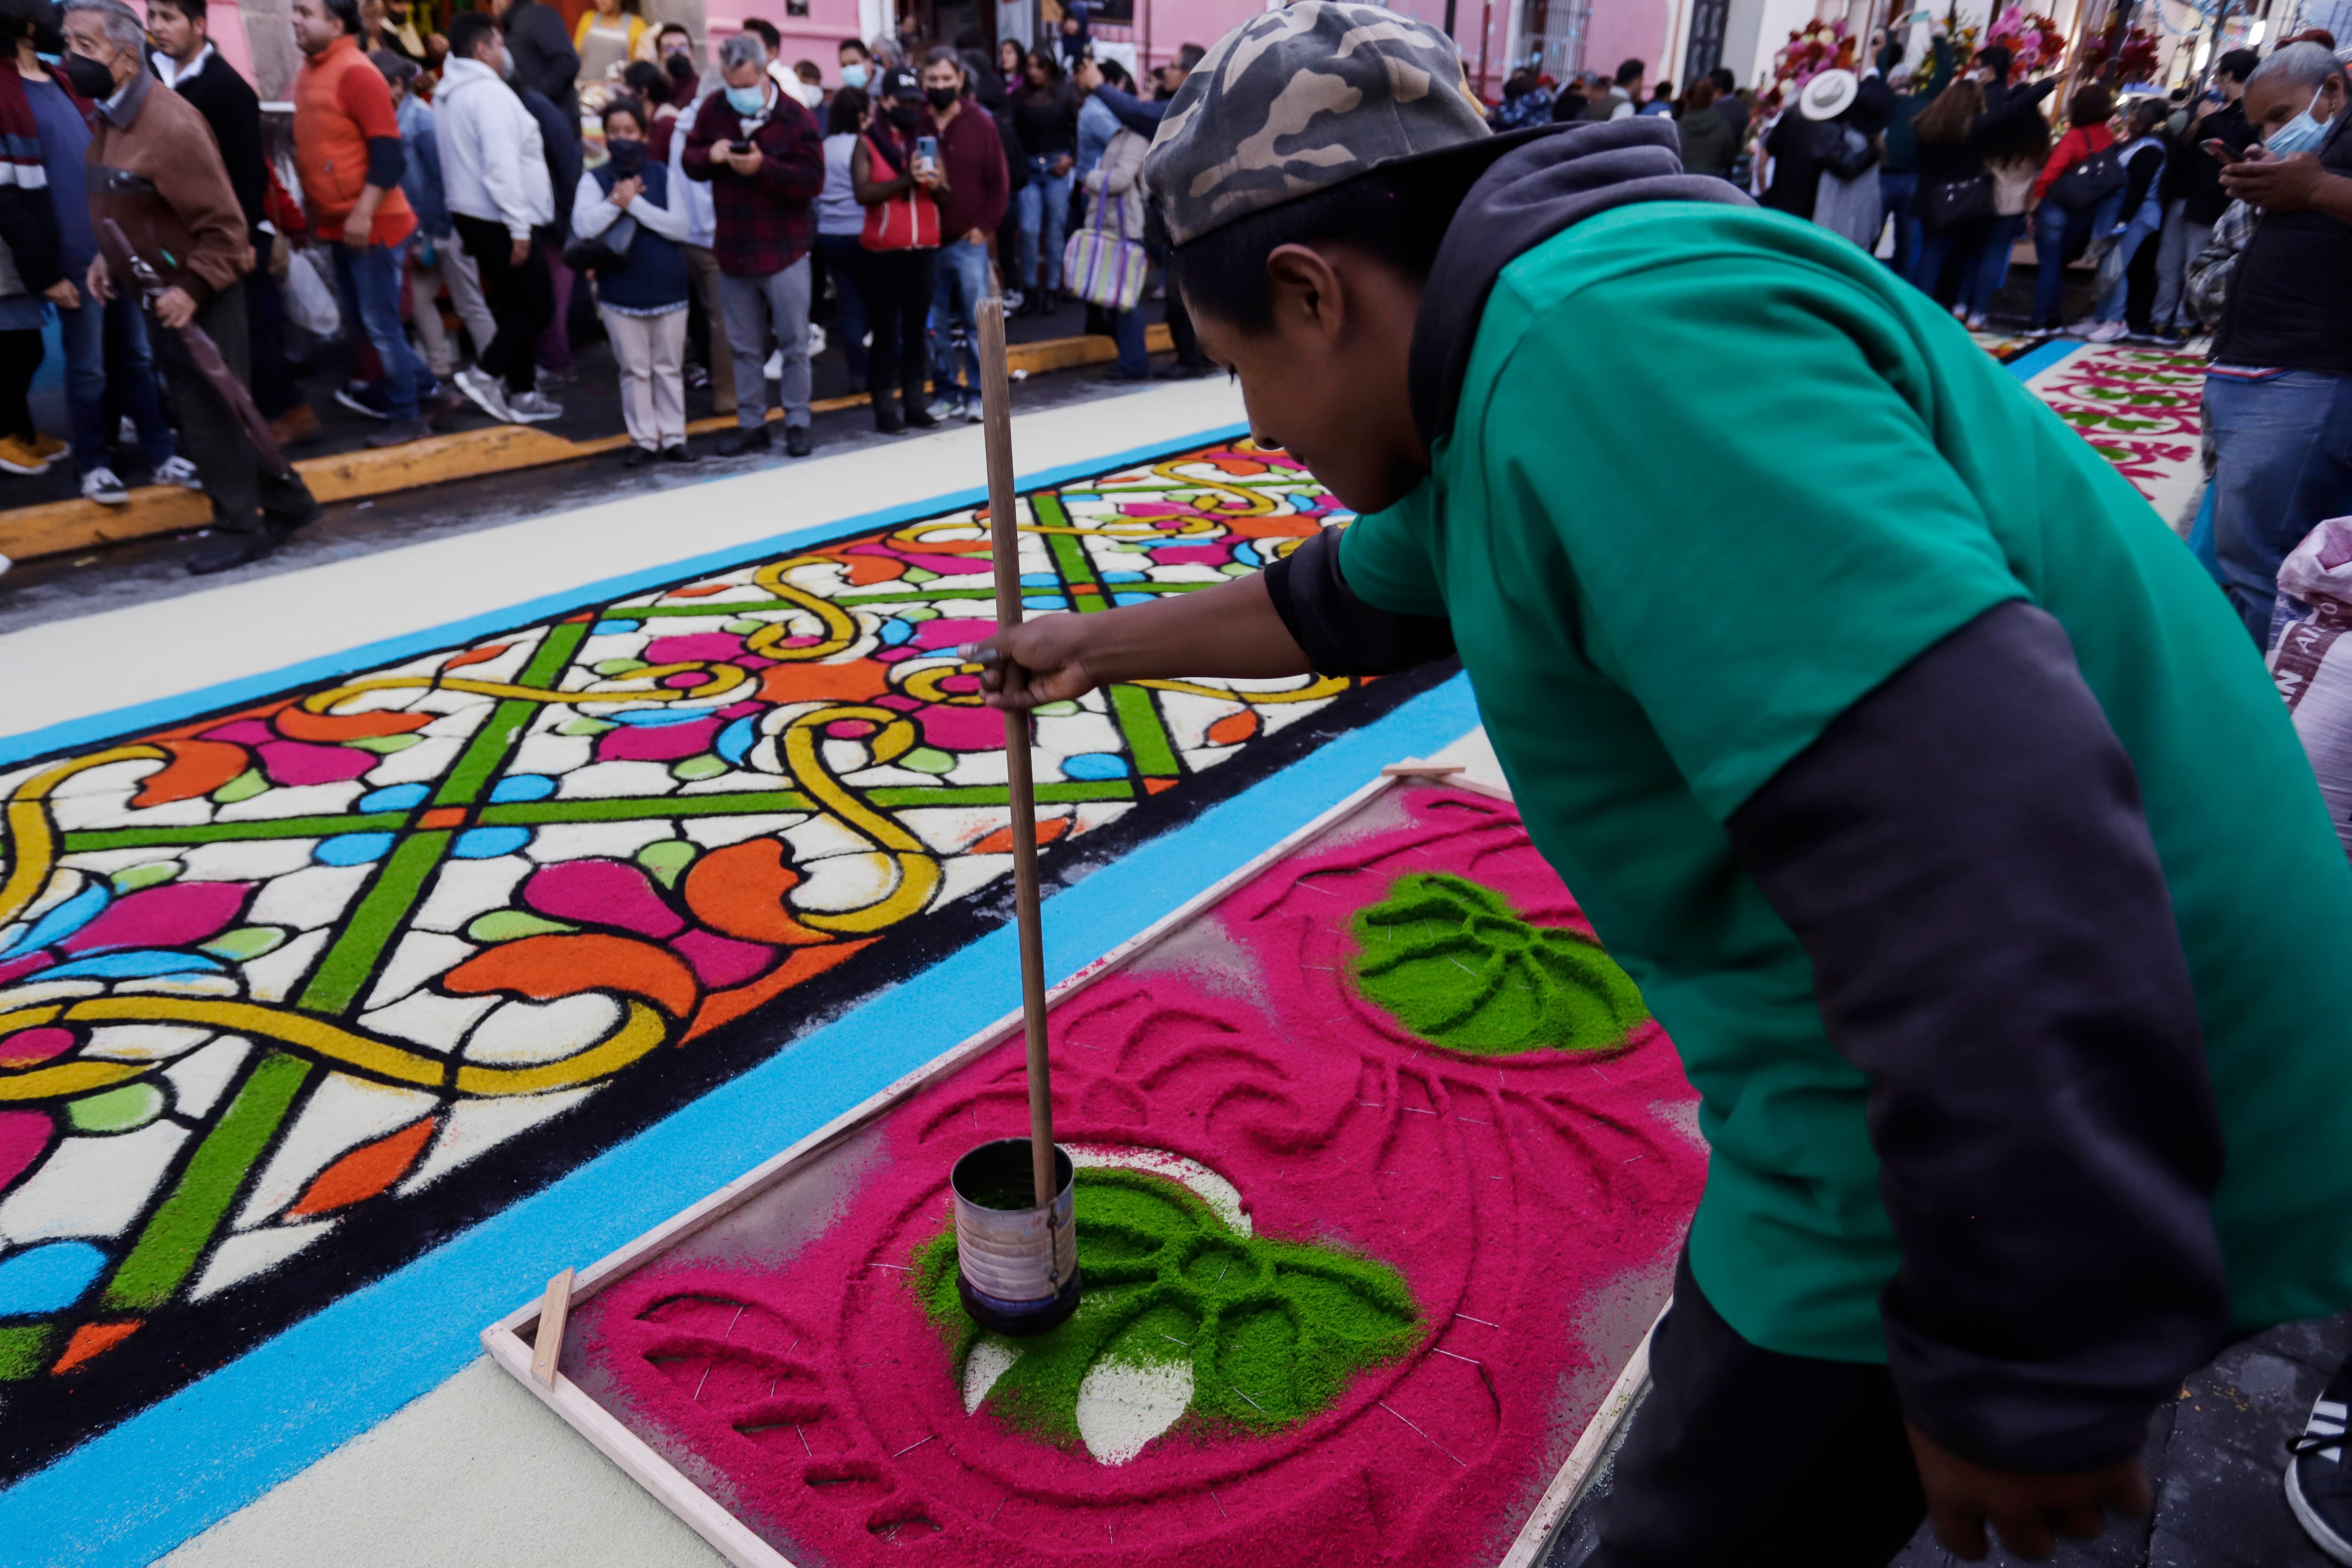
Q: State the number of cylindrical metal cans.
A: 1